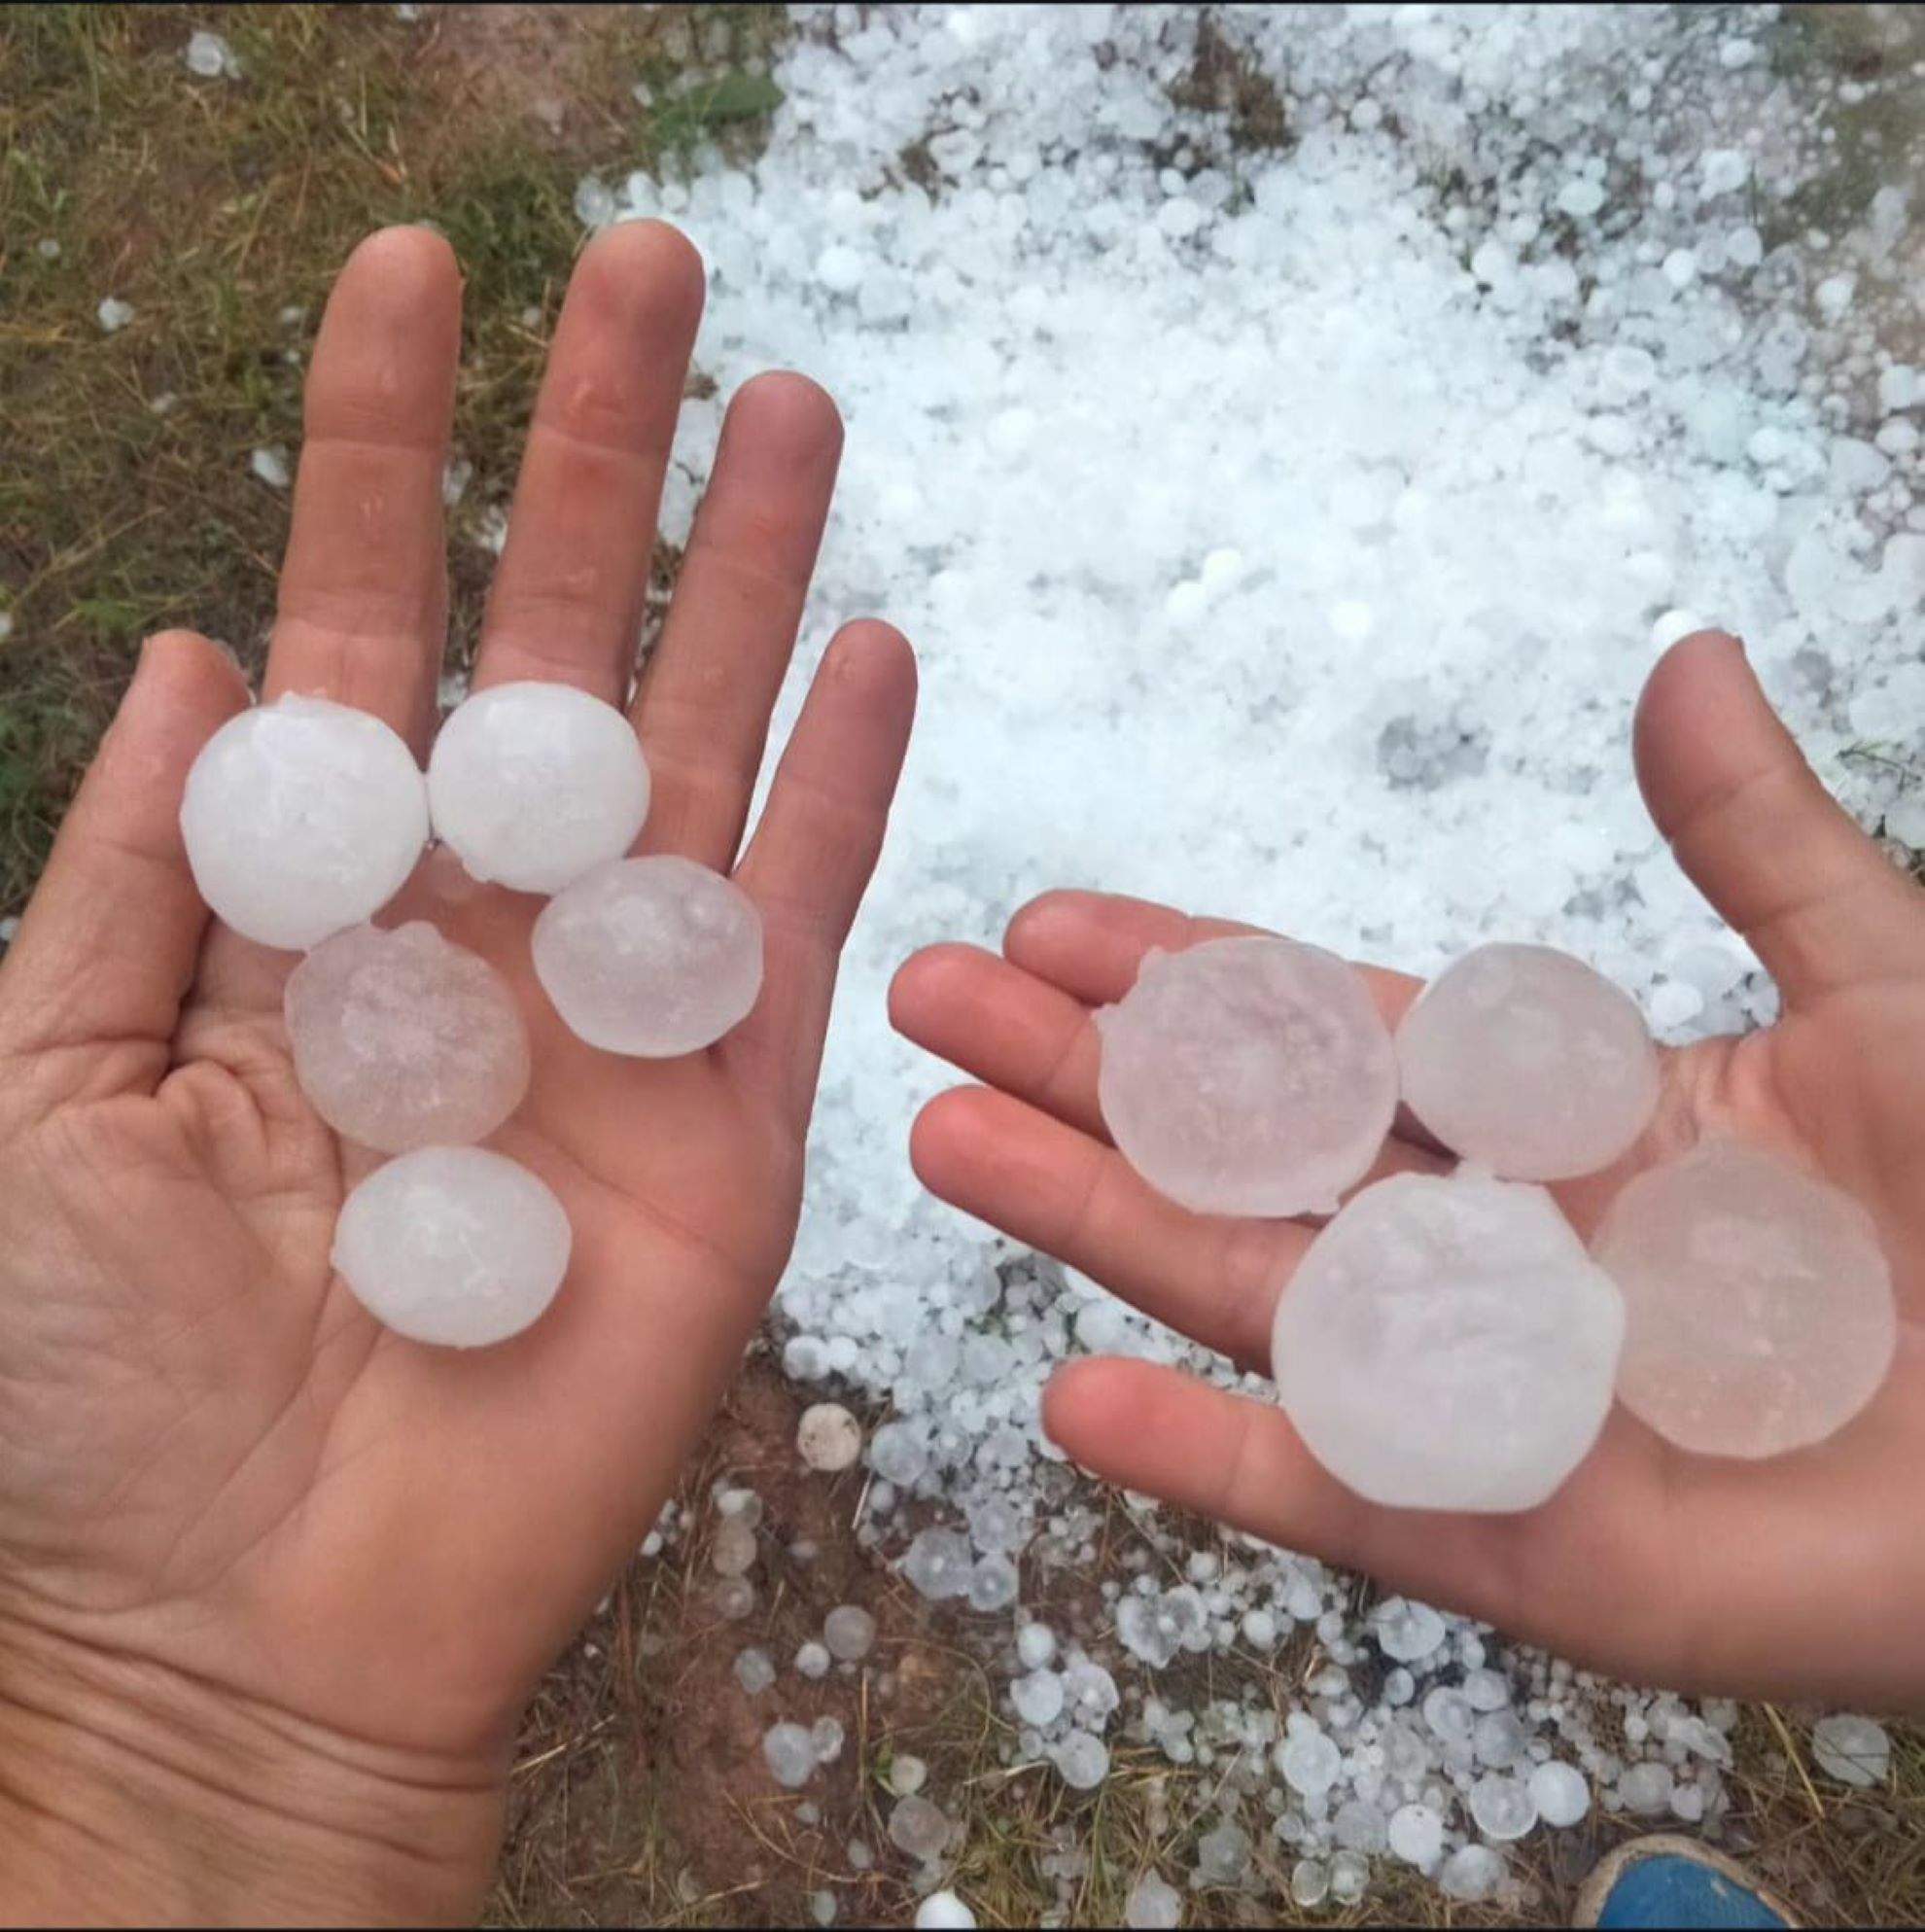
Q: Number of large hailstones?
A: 9